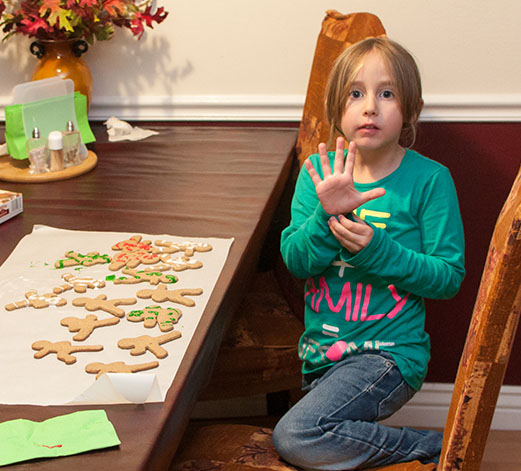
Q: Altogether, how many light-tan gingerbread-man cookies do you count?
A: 15